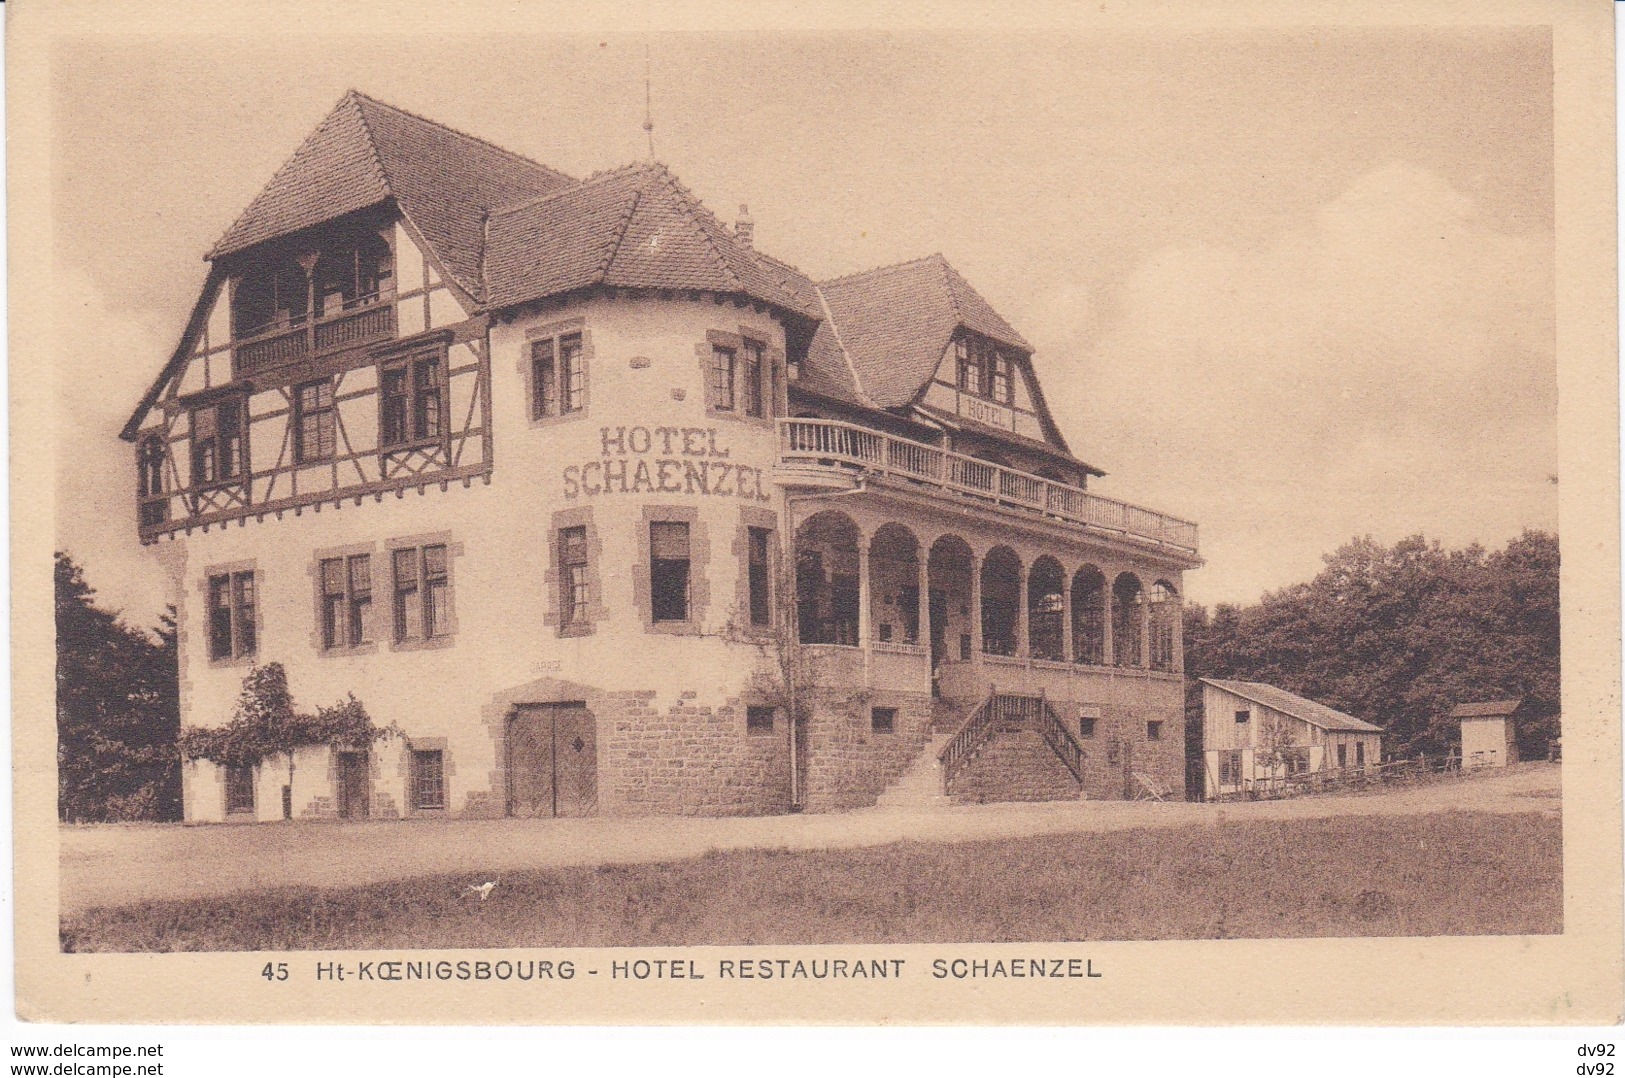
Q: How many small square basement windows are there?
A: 4